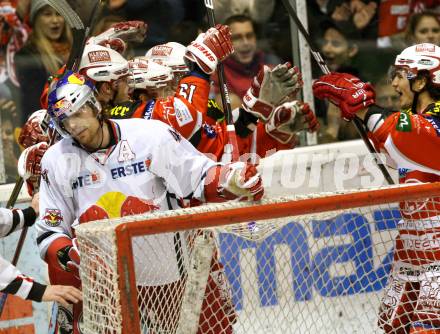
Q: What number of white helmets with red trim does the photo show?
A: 4